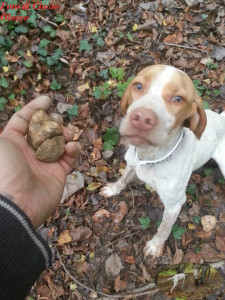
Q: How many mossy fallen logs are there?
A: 0